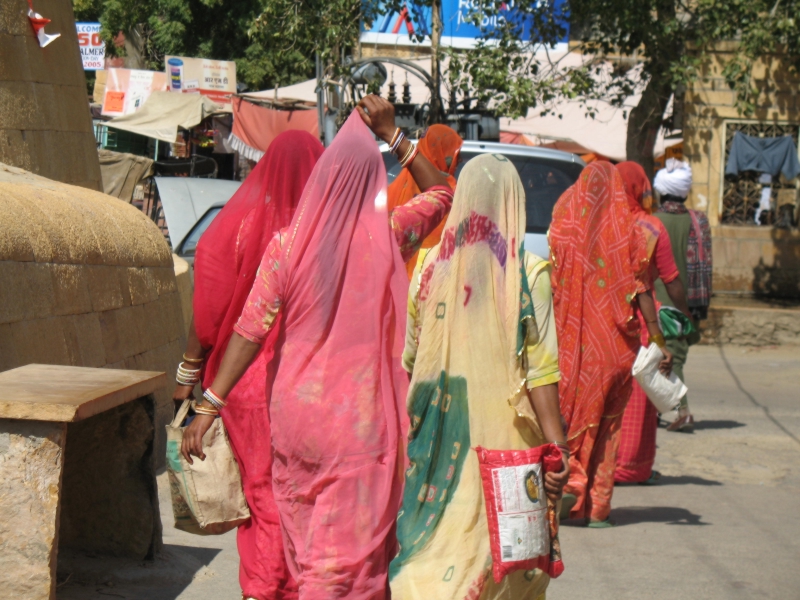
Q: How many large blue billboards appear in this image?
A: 1